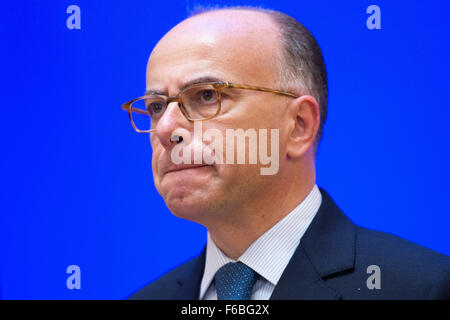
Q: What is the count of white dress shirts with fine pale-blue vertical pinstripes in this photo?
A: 1